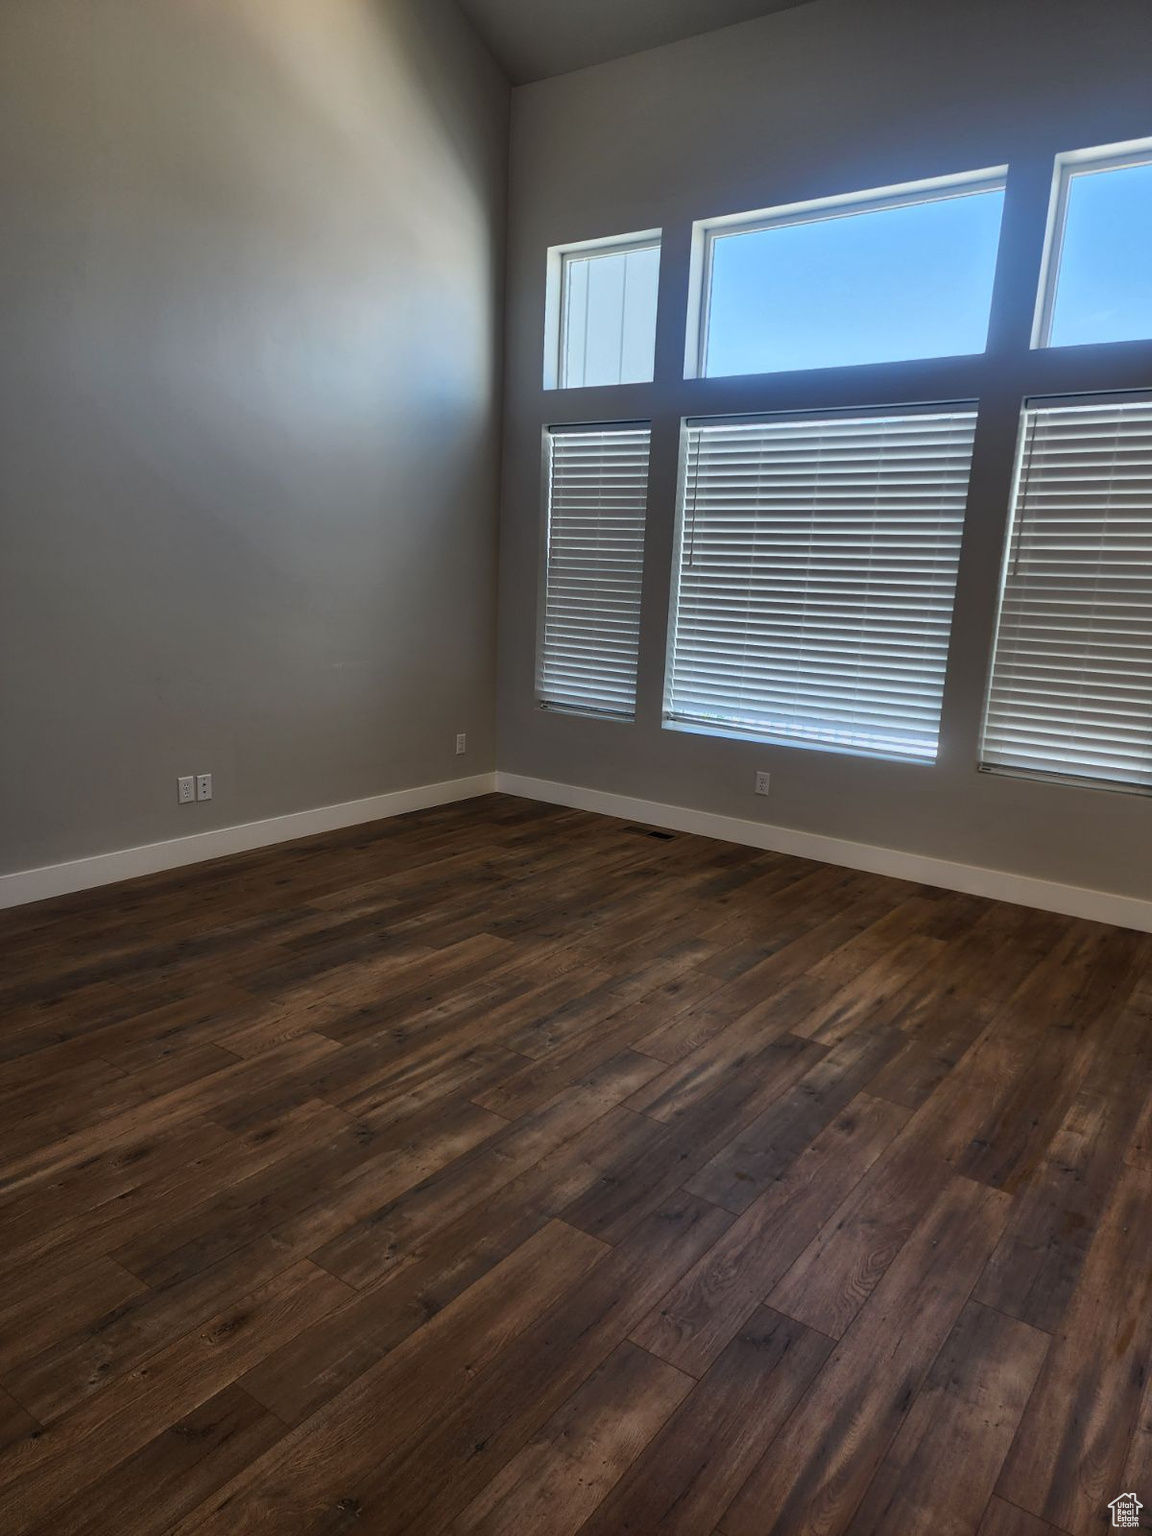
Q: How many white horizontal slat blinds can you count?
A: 3